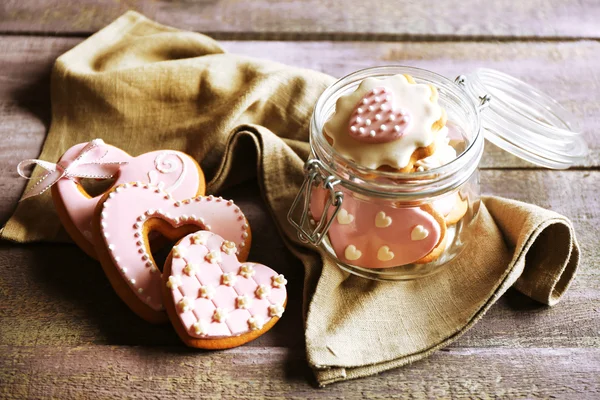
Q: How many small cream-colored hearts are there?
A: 5